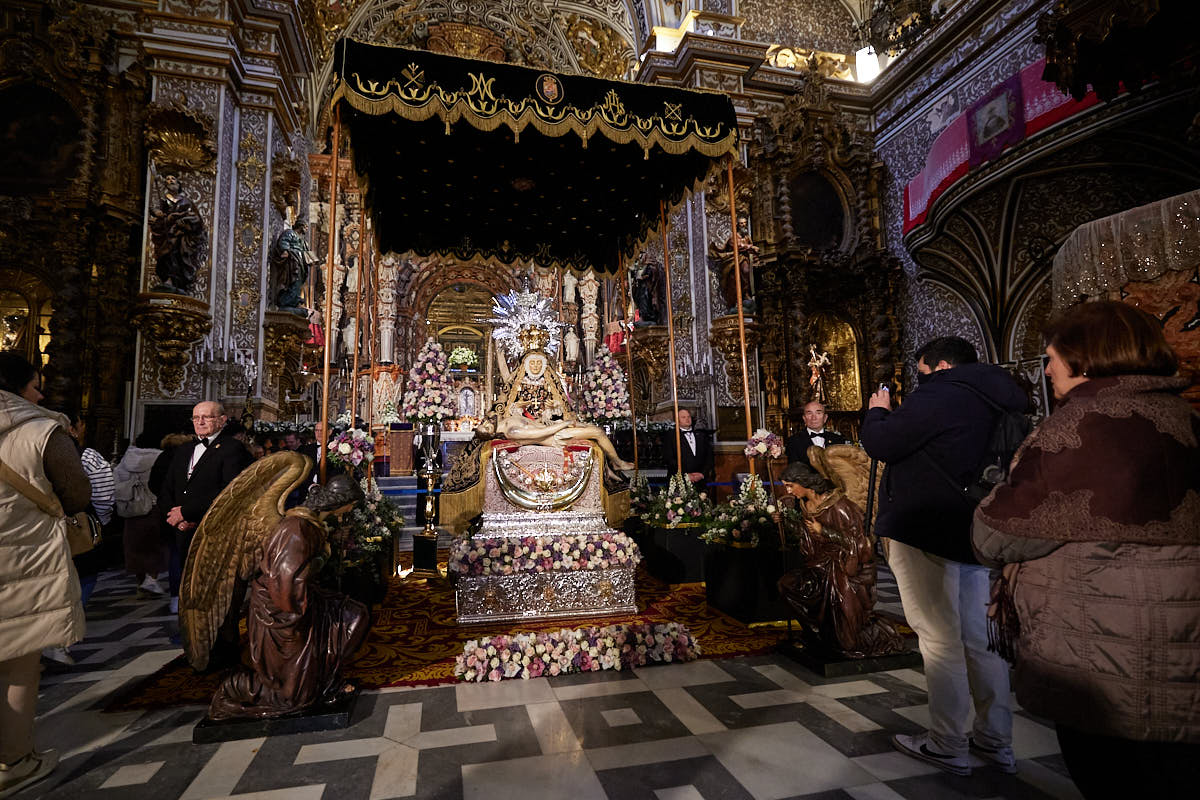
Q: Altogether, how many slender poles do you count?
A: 6